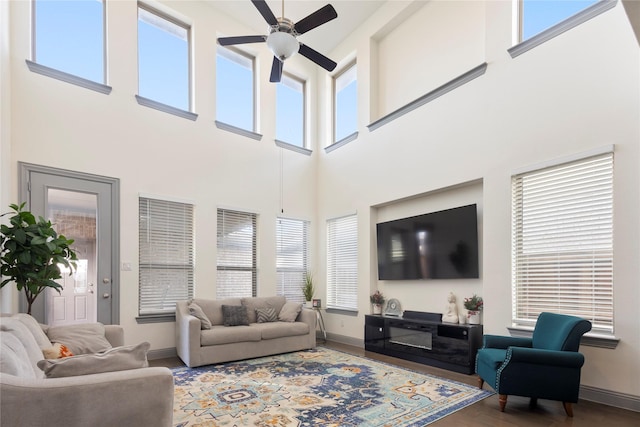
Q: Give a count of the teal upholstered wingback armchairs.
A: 1